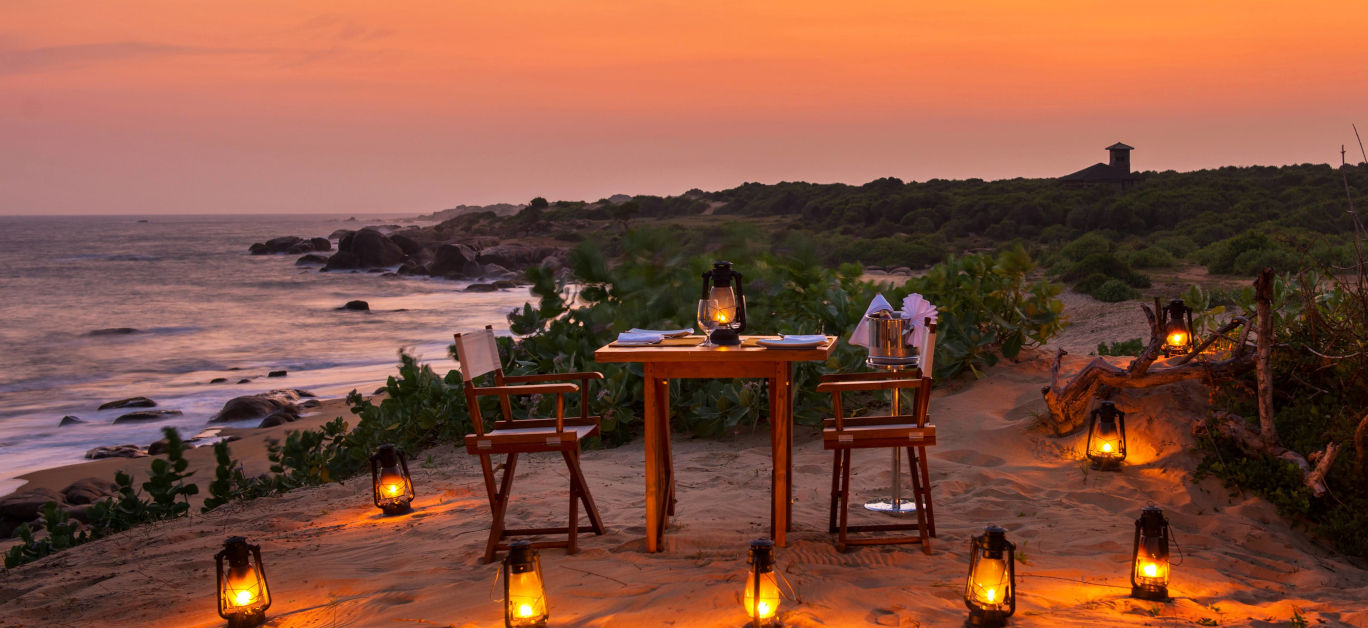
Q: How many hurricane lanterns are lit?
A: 9